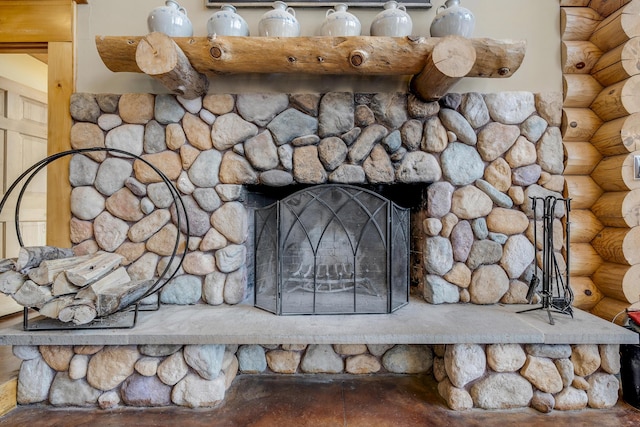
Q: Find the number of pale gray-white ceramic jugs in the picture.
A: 6